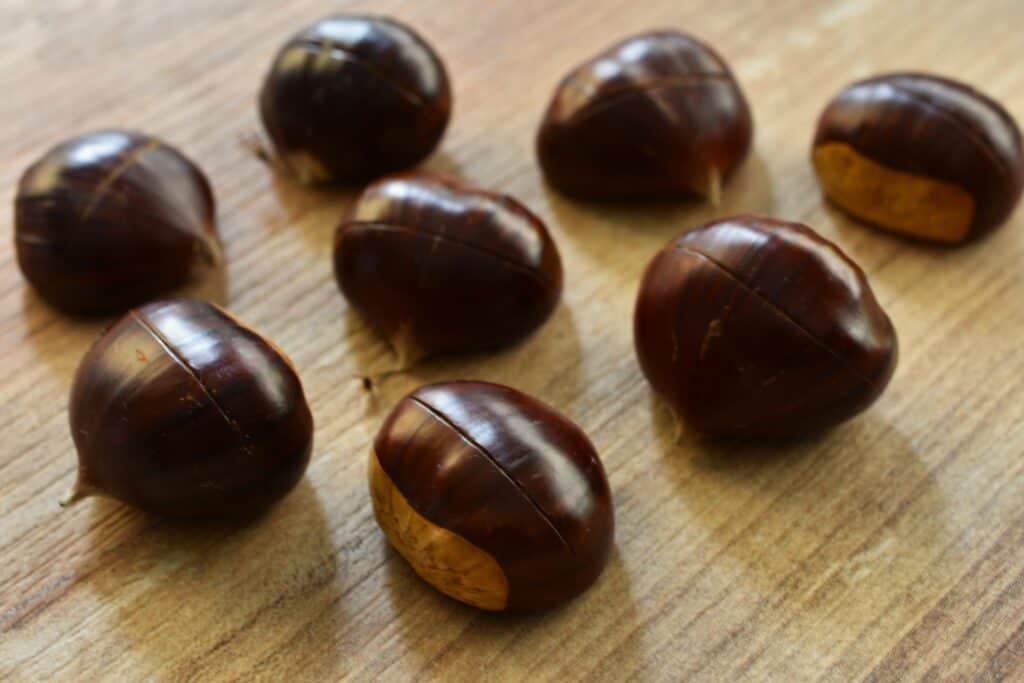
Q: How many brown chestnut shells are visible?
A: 8